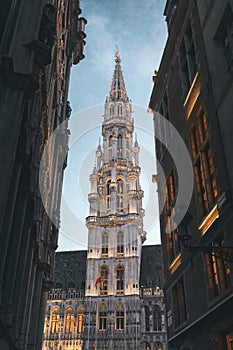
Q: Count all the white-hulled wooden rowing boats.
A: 0